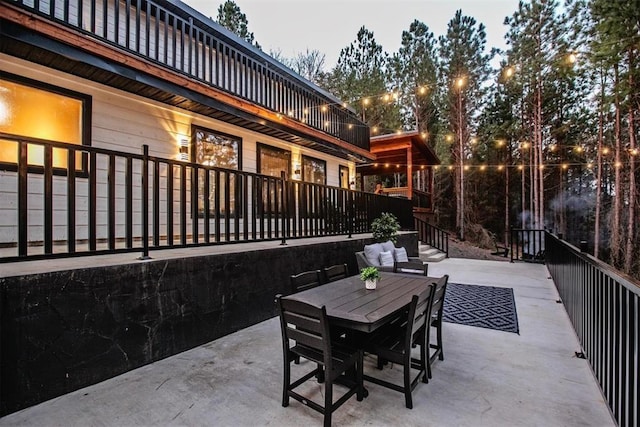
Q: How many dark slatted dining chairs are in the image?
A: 6